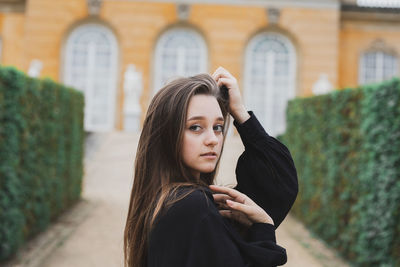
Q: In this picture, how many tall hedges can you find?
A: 2